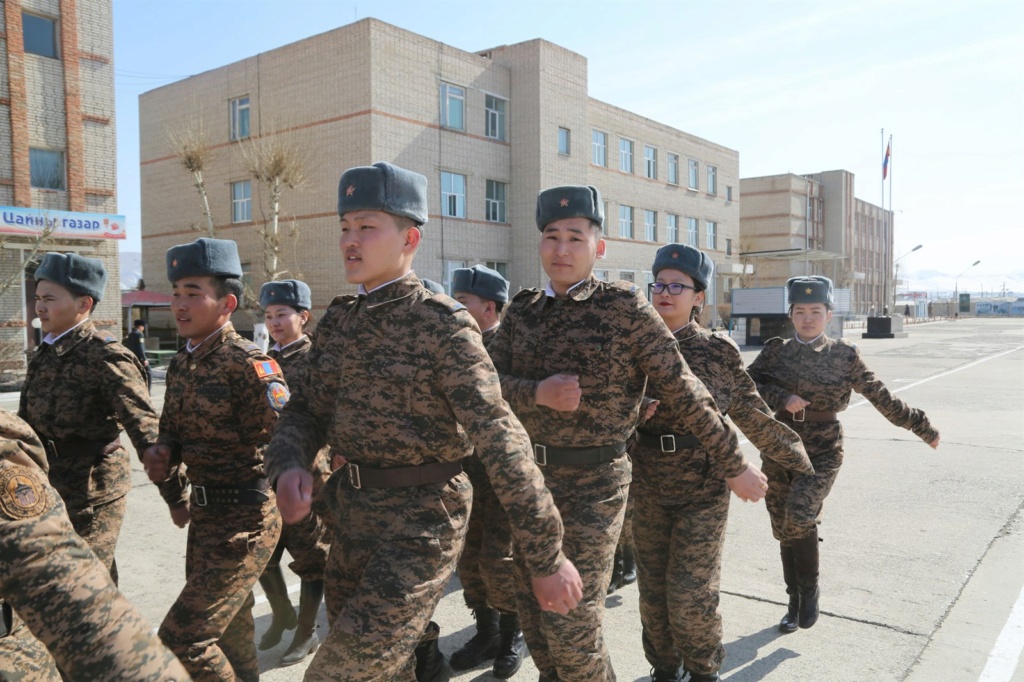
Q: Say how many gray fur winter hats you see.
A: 9